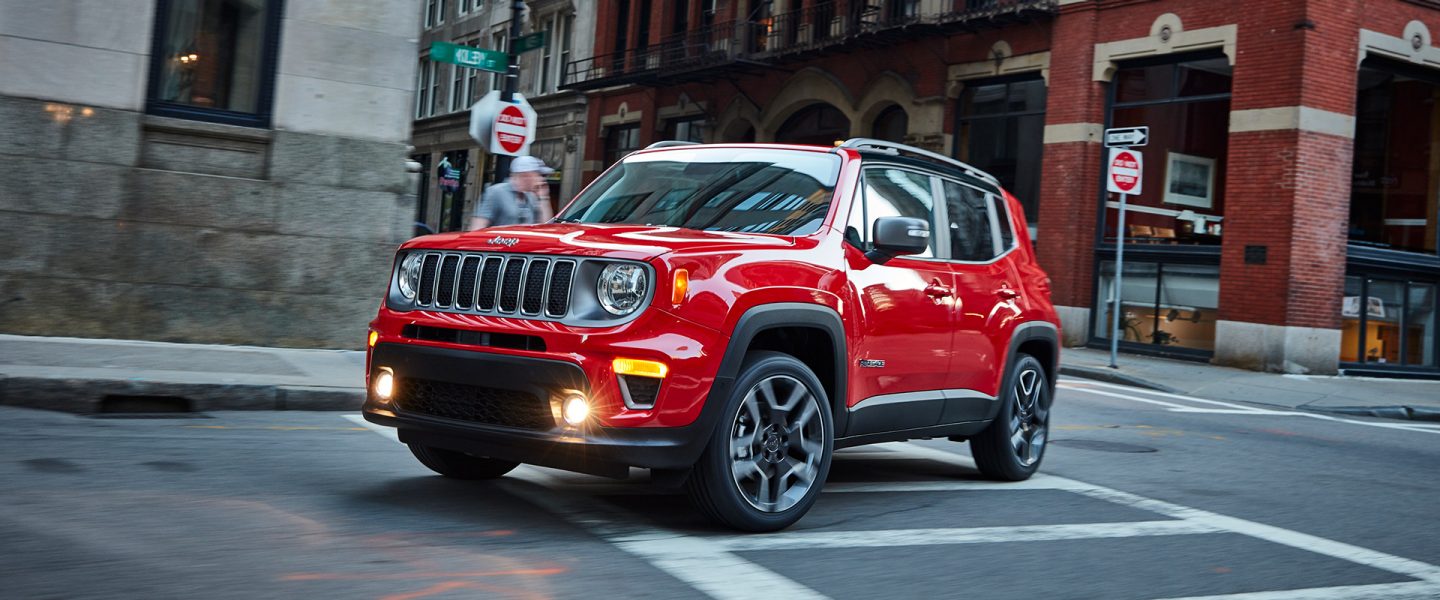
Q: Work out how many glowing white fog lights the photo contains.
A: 2